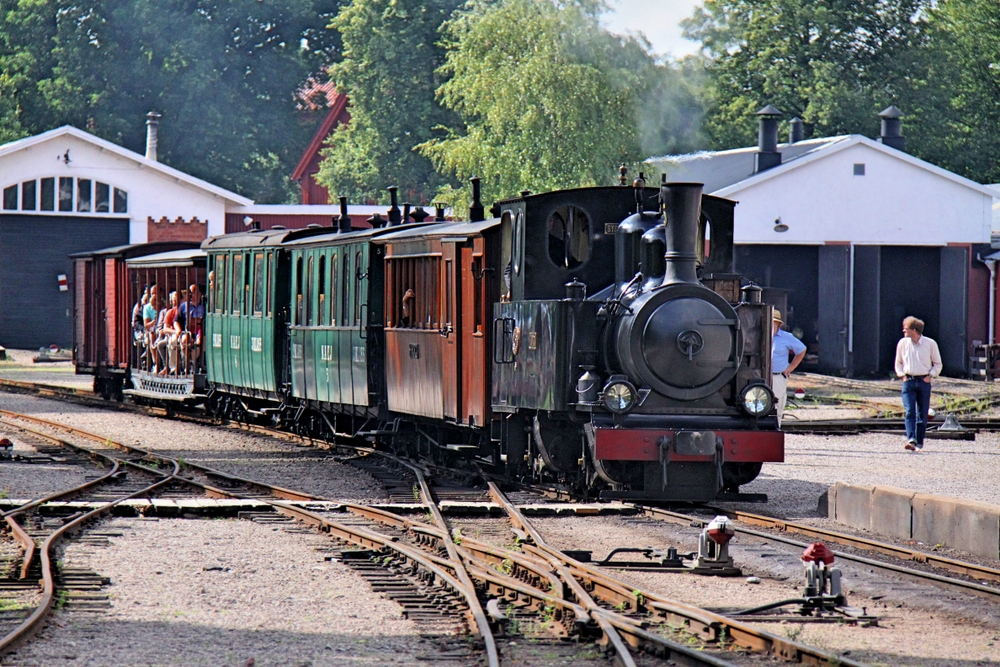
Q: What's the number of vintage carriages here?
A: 5